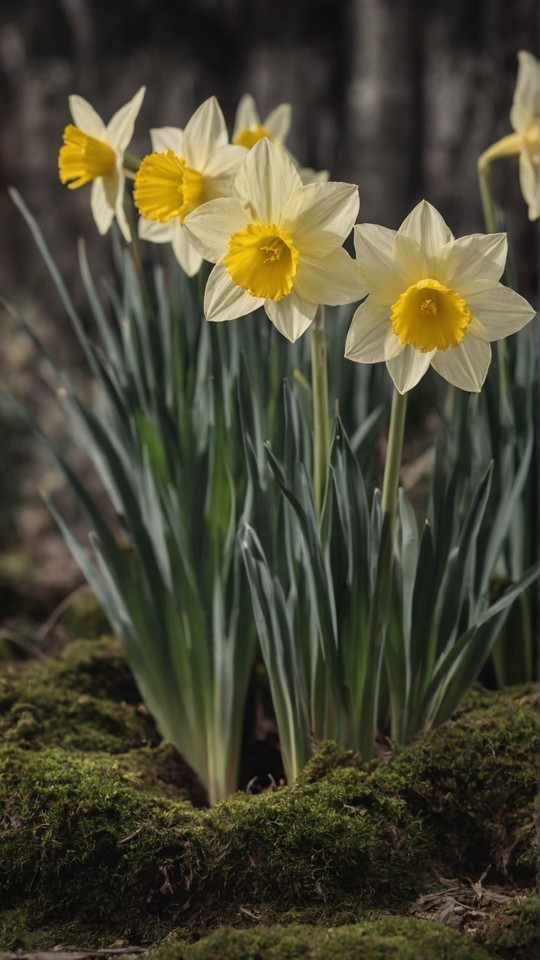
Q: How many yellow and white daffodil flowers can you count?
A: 6